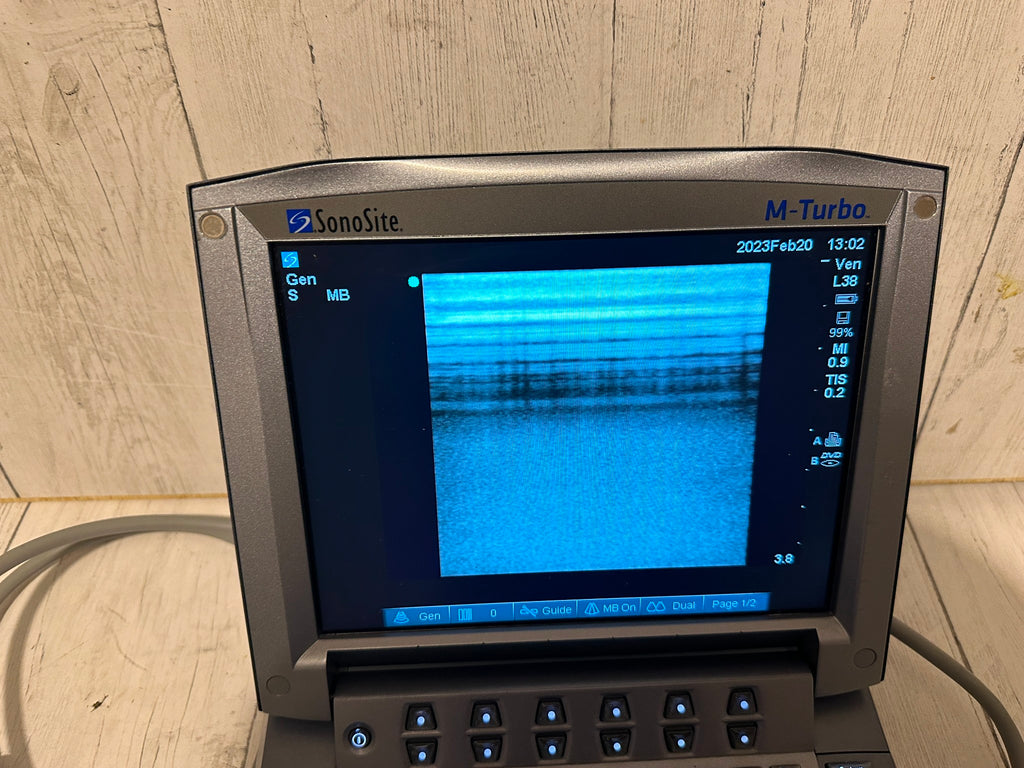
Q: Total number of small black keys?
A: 12